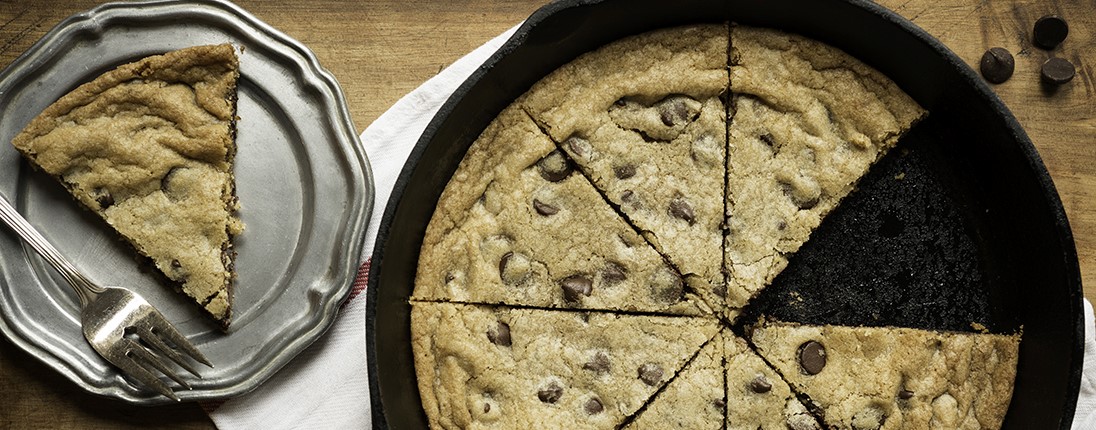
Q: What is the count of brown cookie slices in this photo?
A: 8